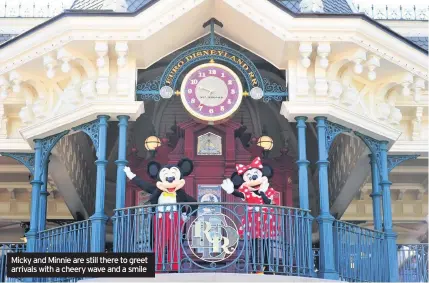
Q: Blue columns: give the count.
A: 8